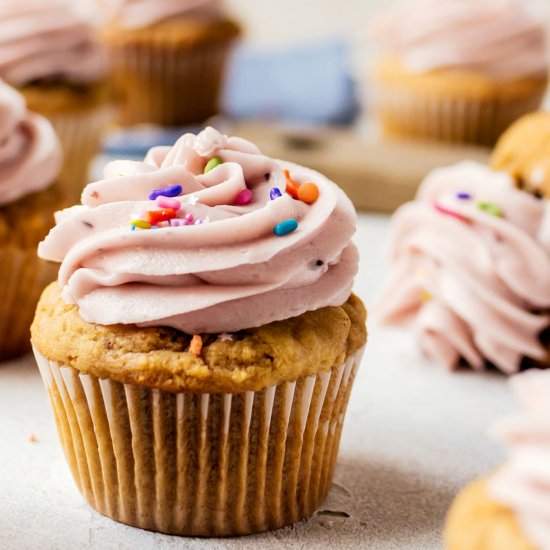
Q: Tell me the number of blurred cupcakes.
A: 6